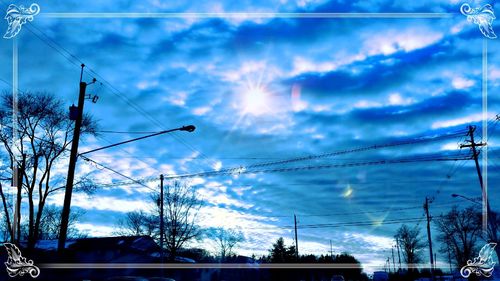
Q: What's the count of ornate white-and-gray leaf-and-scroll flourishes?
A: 4